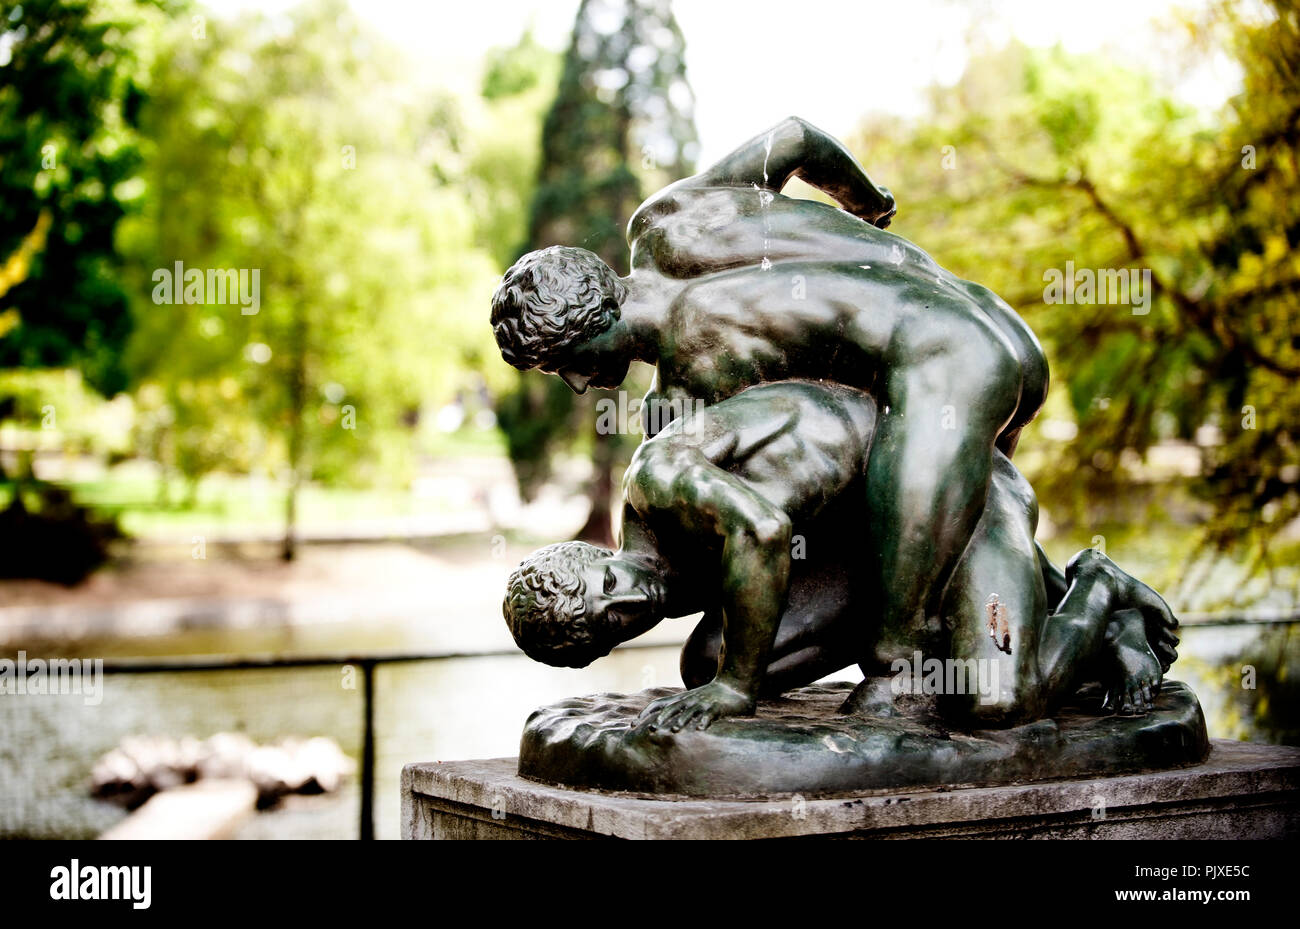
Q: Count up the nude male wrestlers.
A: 2